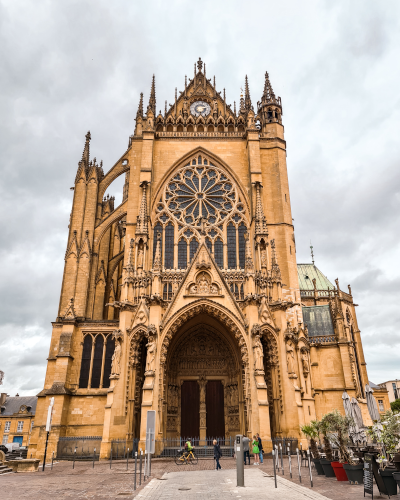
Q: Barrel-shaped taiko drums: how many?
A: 0